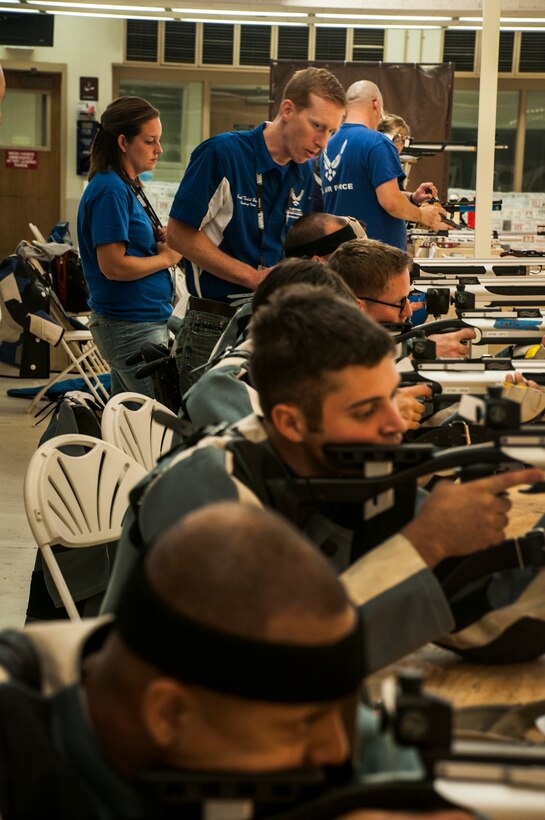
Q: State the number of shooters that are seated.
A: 5